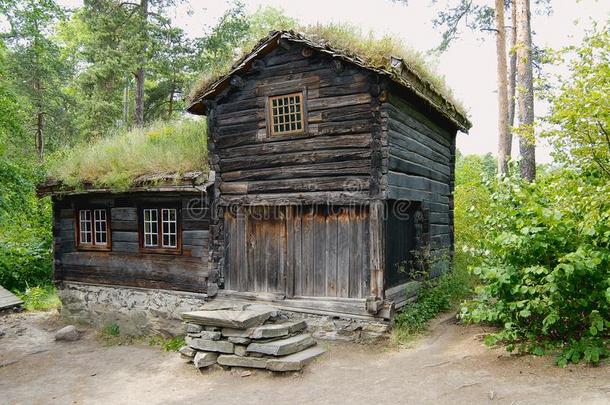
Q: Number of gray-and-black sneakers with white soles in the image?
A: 0